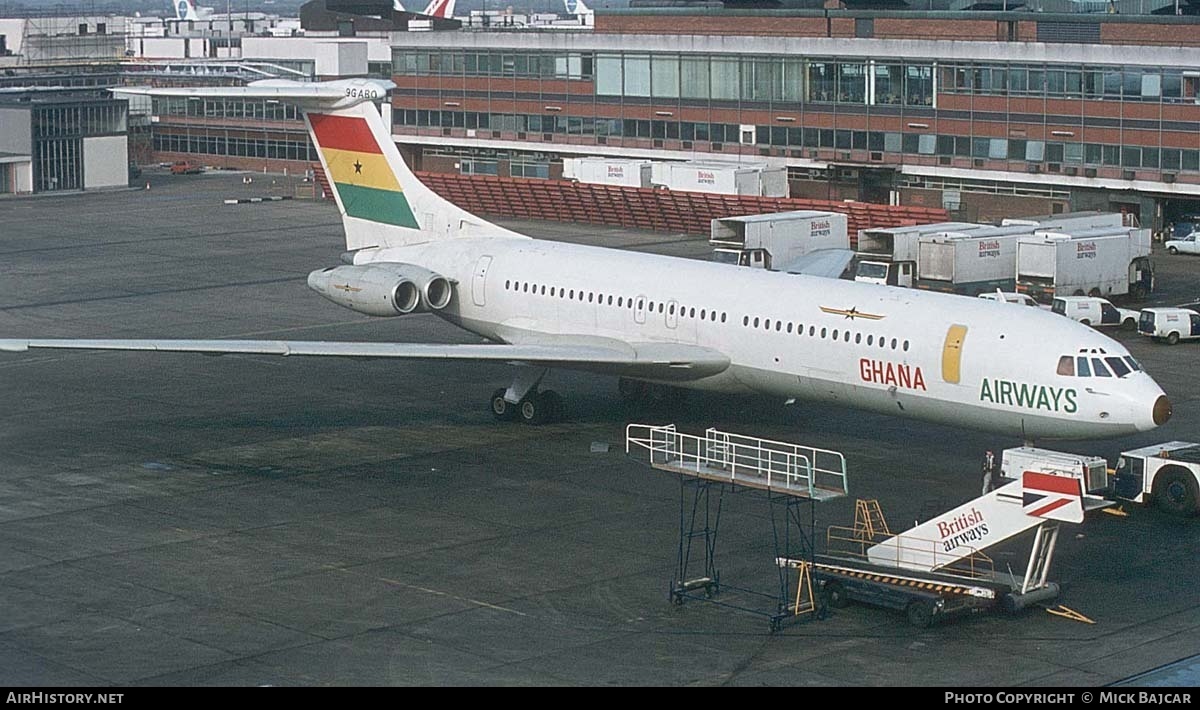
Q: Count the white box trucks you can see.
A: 8